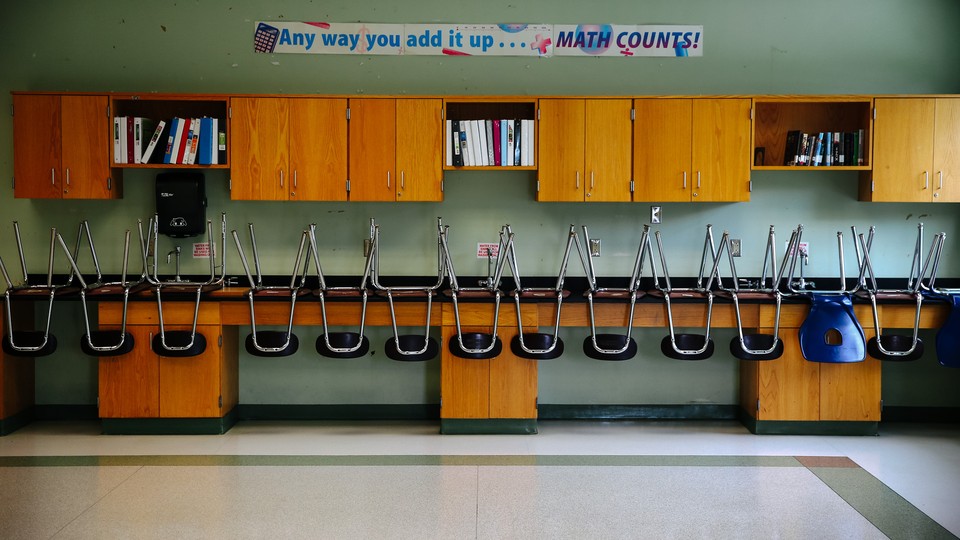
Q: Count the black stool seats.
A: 12